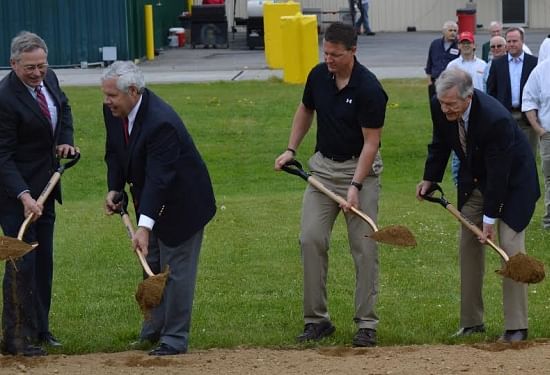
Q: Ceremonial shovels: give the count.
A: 4